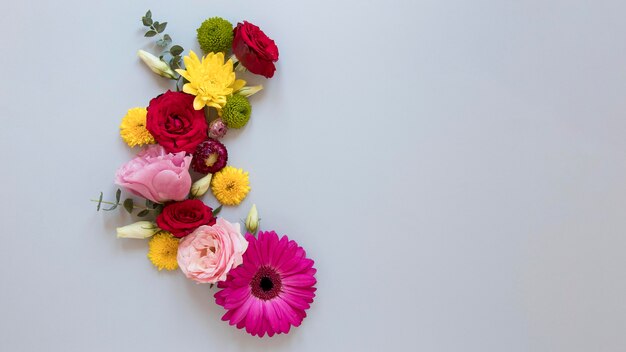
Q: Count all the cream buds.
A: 5